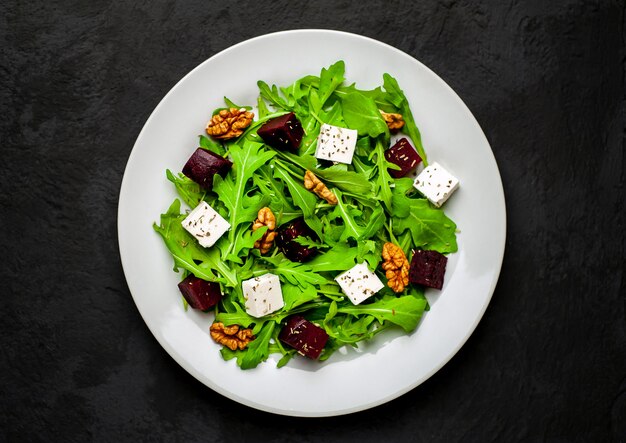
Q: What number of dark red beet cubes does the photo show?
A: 7